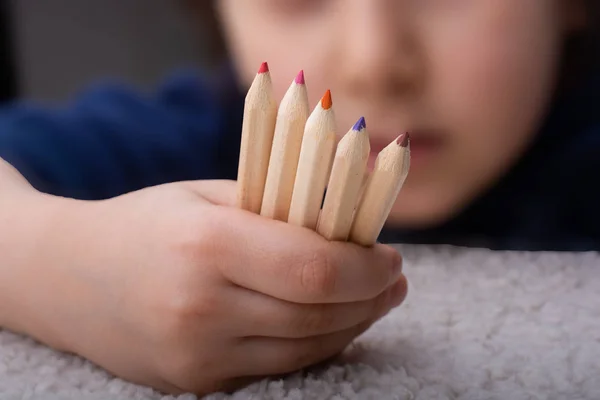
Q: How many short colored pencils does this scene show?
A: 5